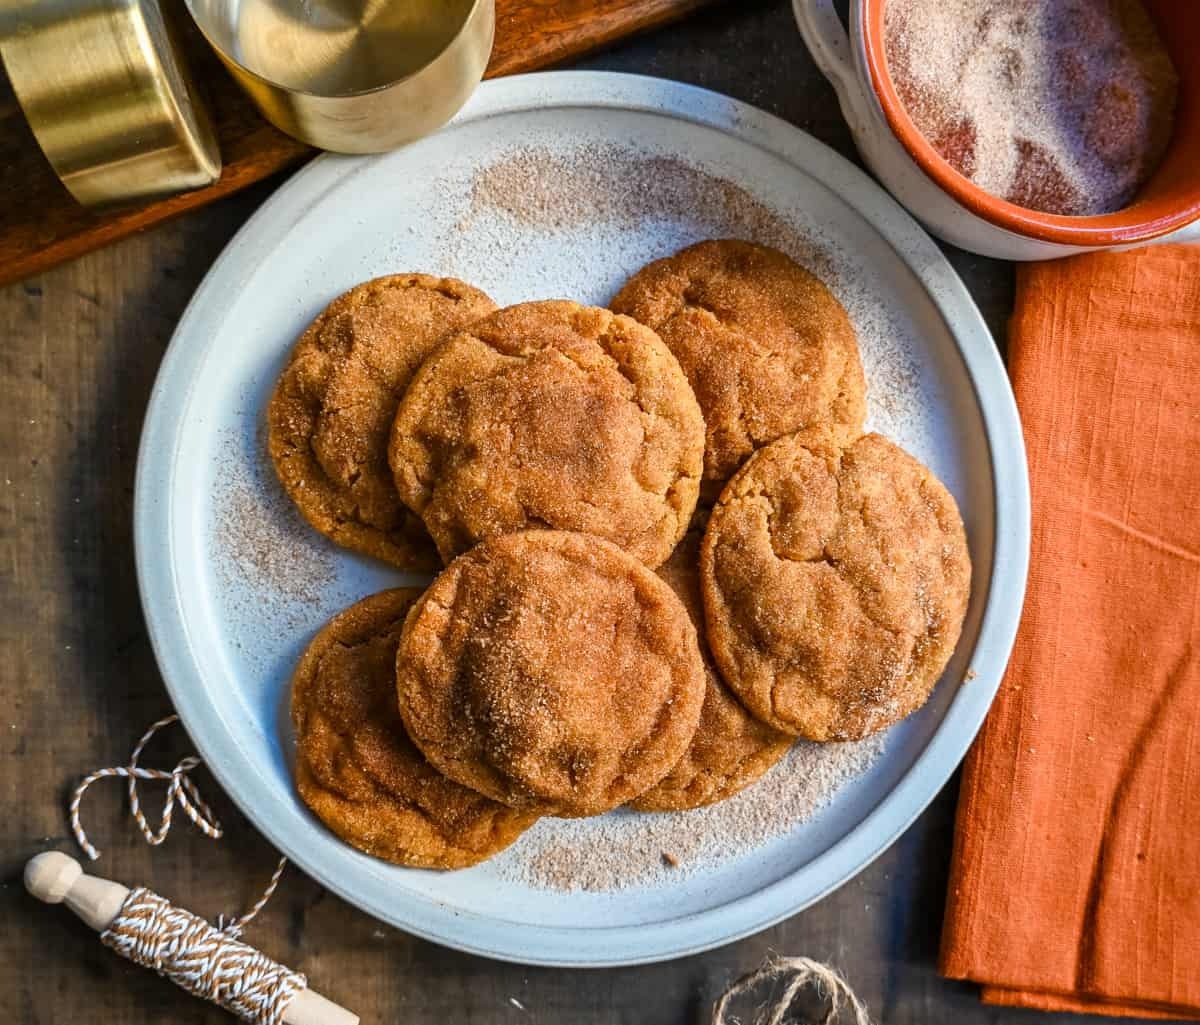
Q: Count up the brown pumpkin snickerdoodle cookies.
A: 7